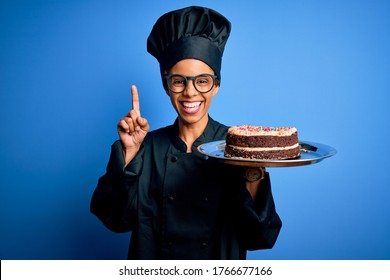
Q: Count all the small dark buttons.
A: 6